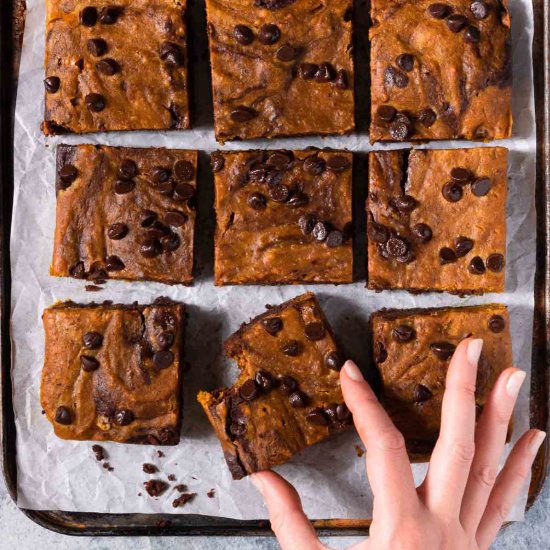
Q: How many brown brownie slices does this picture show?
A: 9